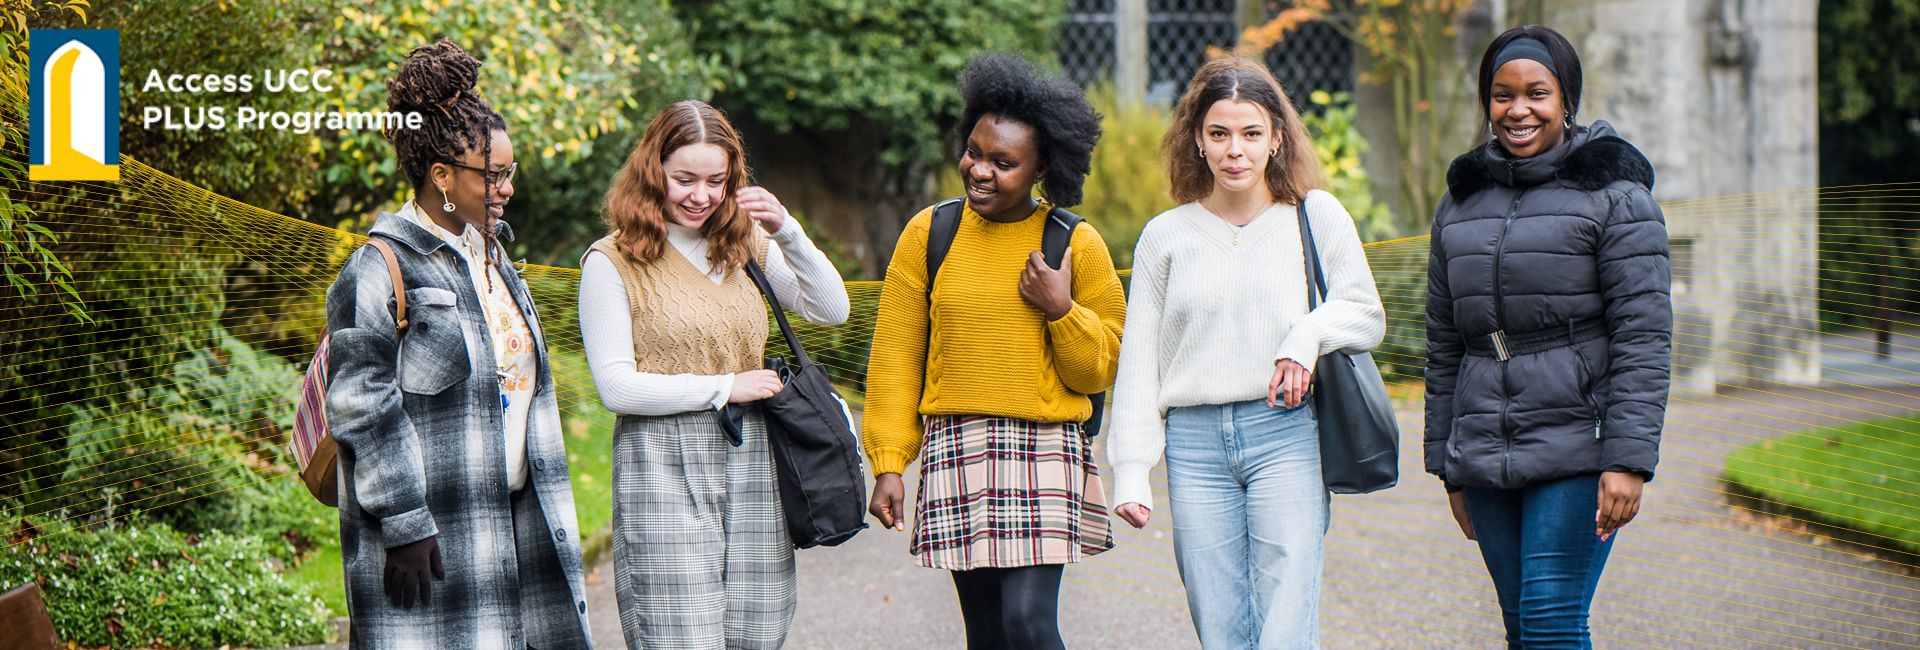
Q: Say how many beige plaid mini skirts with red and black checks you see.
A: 1